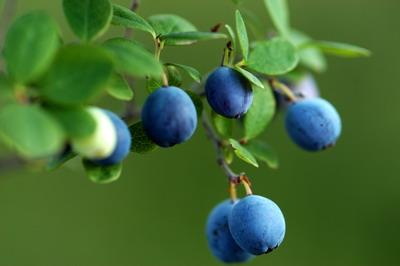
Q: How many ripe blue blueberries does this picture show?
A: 6